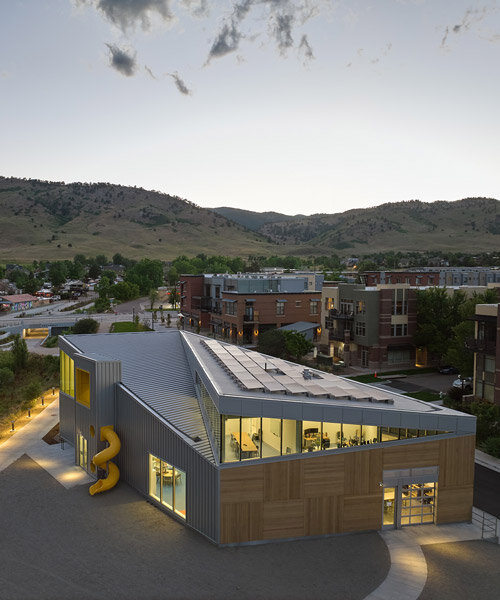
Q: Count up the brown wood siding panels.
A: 11